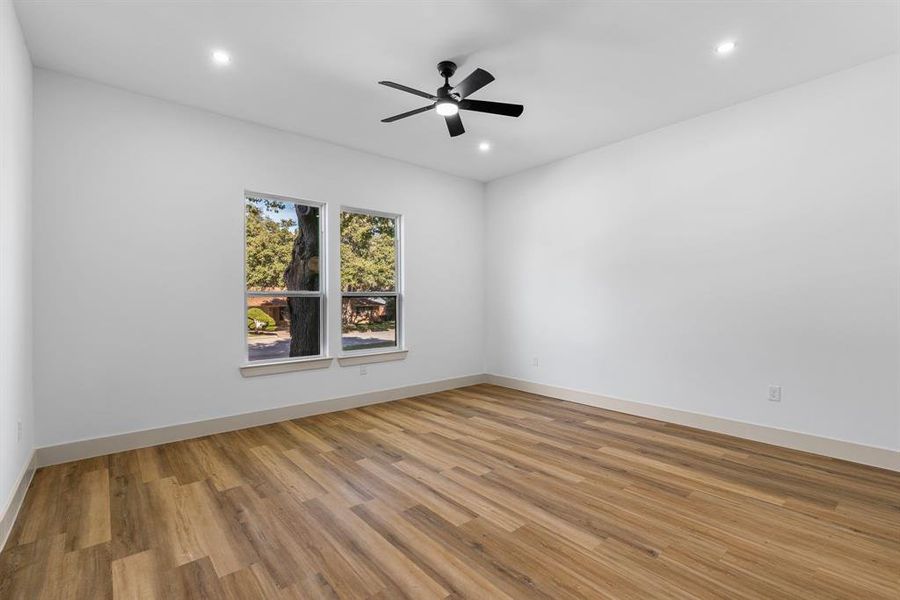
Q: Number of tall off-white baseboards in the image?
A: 3